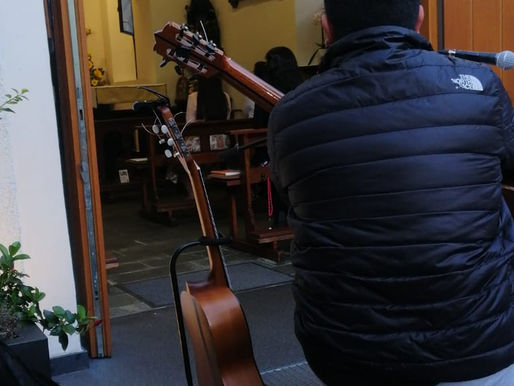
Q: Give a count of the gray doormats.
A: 1